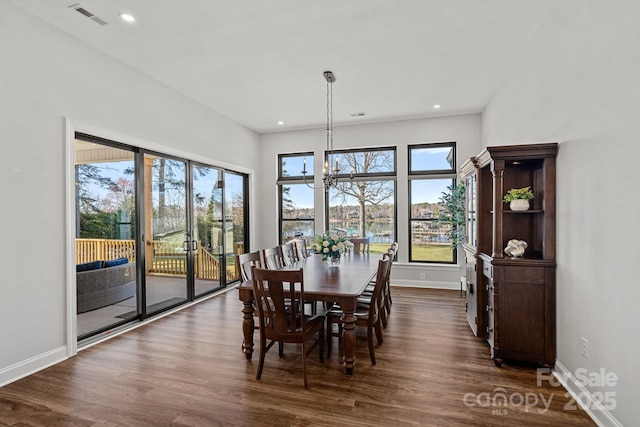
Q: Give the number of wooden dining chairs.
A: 10